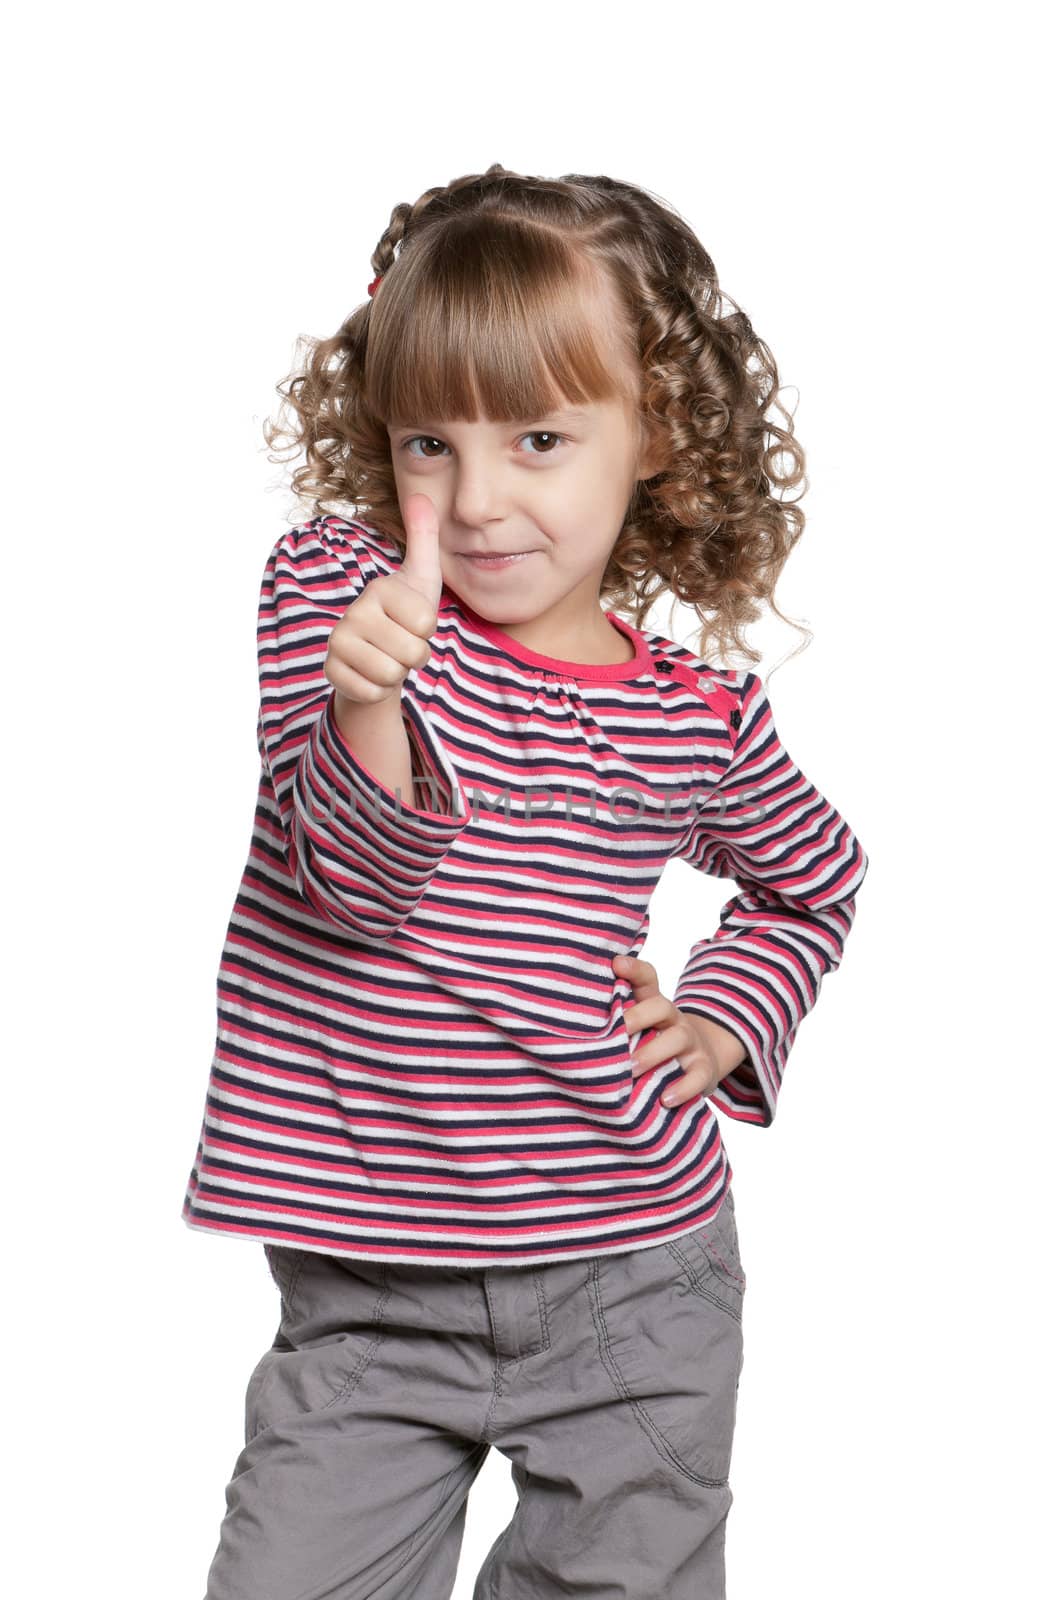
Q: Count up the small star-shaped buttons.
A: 3